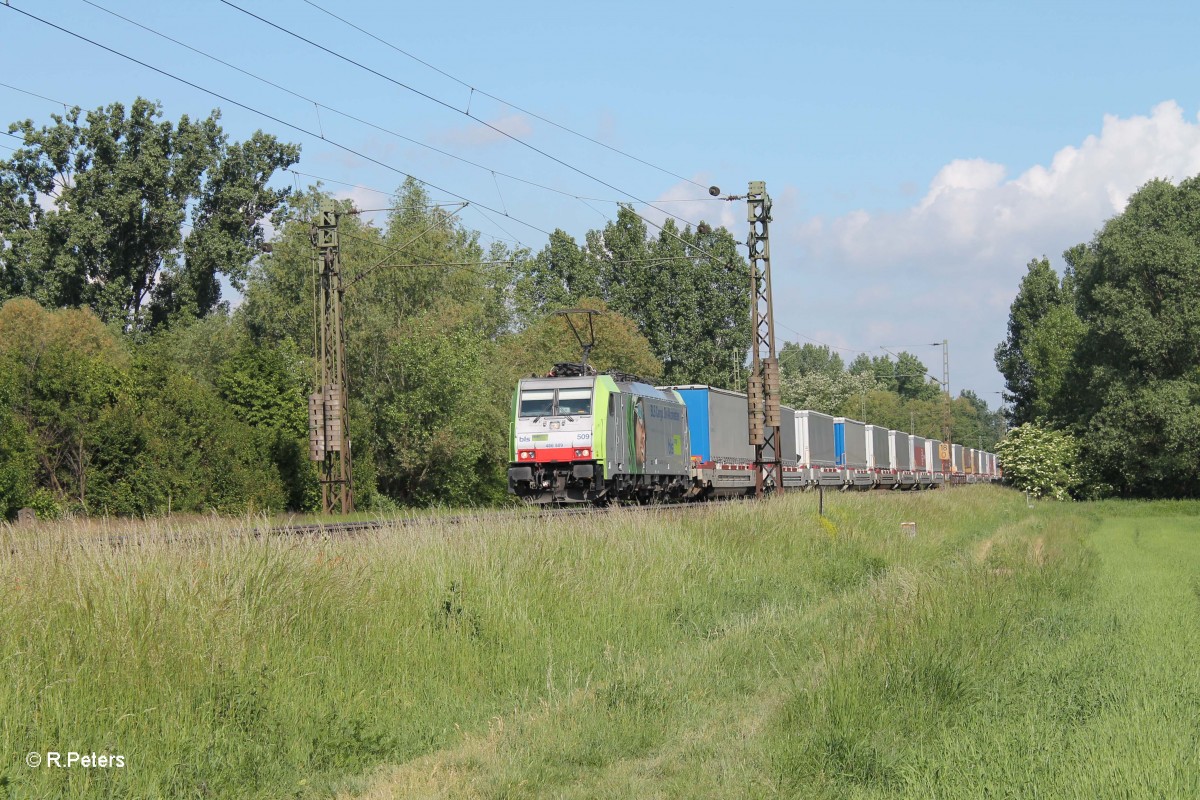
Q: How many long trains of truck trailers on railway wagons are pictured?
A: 1